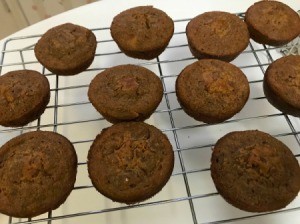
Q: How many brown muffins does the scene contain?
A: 11